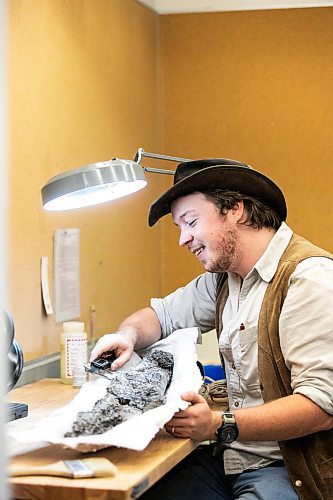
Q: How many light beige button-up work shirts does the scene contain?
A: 1